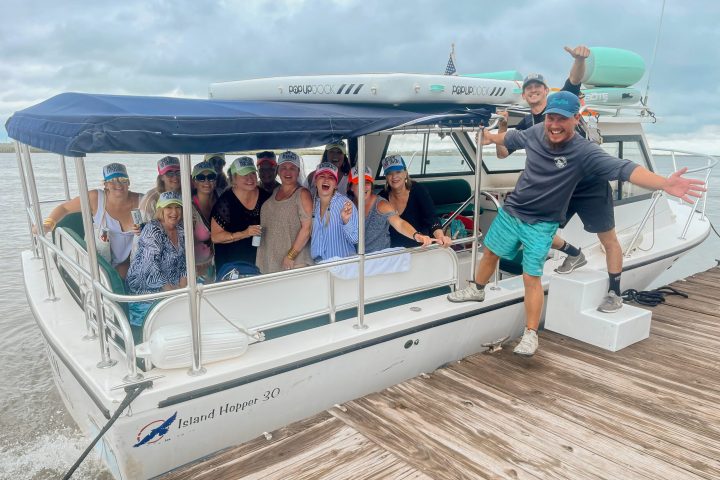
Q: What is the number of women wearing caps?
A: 12